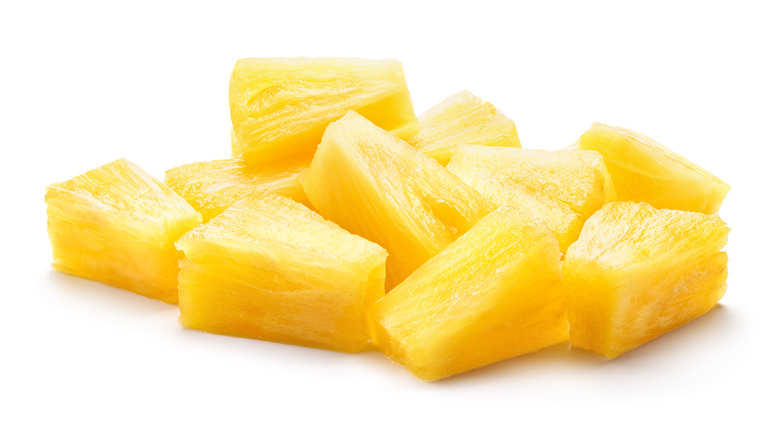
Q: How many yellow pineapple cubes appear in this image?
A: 10